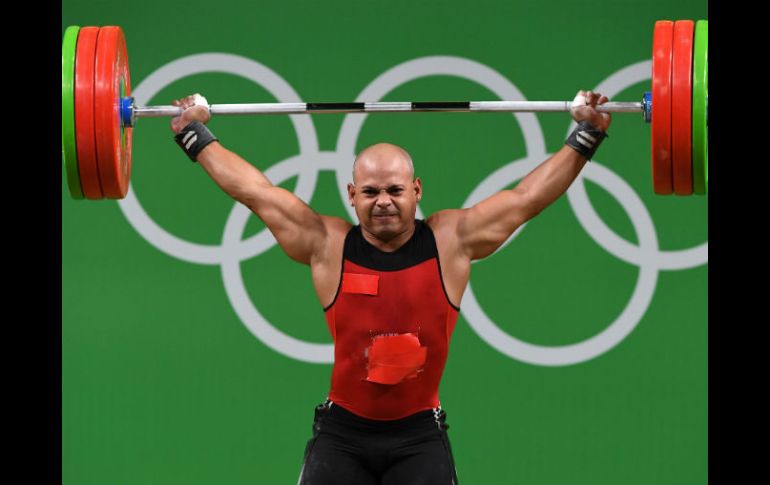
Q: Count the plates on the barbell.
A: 6